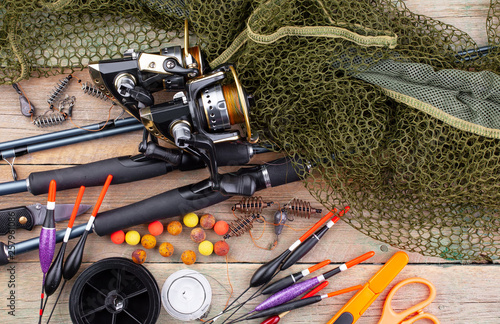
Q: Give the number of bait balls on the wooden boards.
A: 14